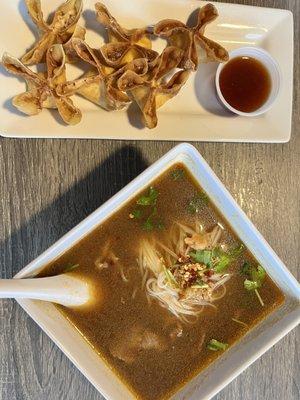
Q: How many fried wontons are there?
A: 6